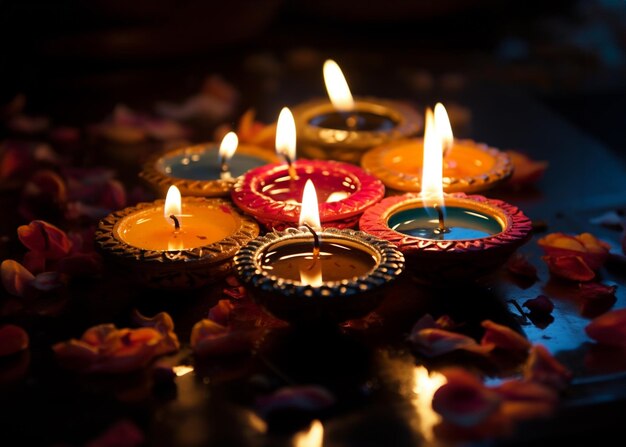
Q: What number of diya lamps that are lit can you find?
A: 7